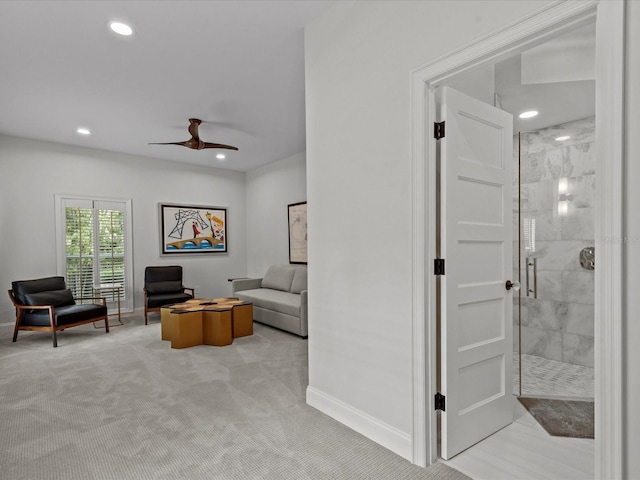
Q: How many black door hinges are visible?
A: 3